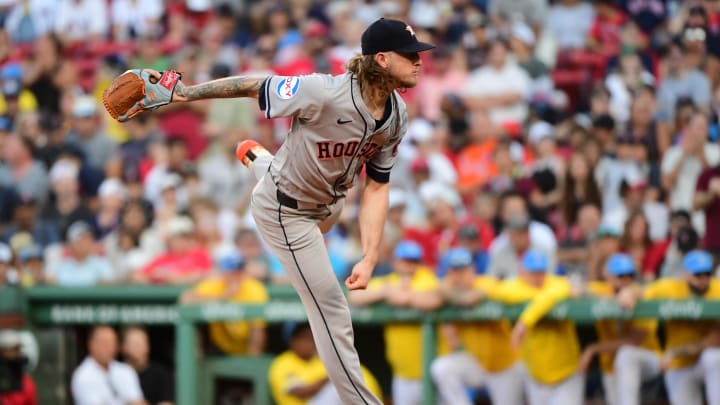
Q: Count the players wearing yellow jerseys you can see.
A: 7